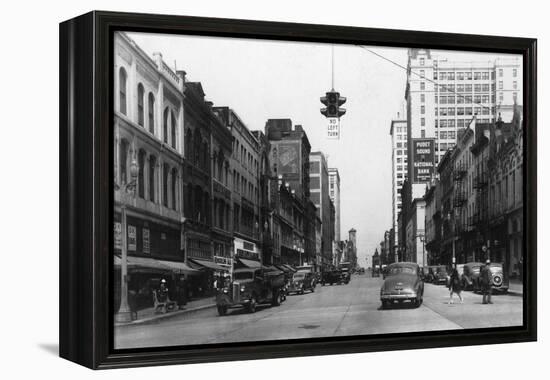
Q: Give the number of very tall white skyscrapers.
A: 2